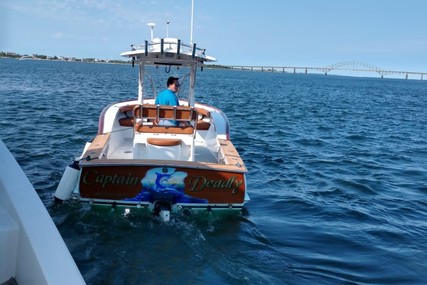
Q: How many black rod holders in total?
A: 4